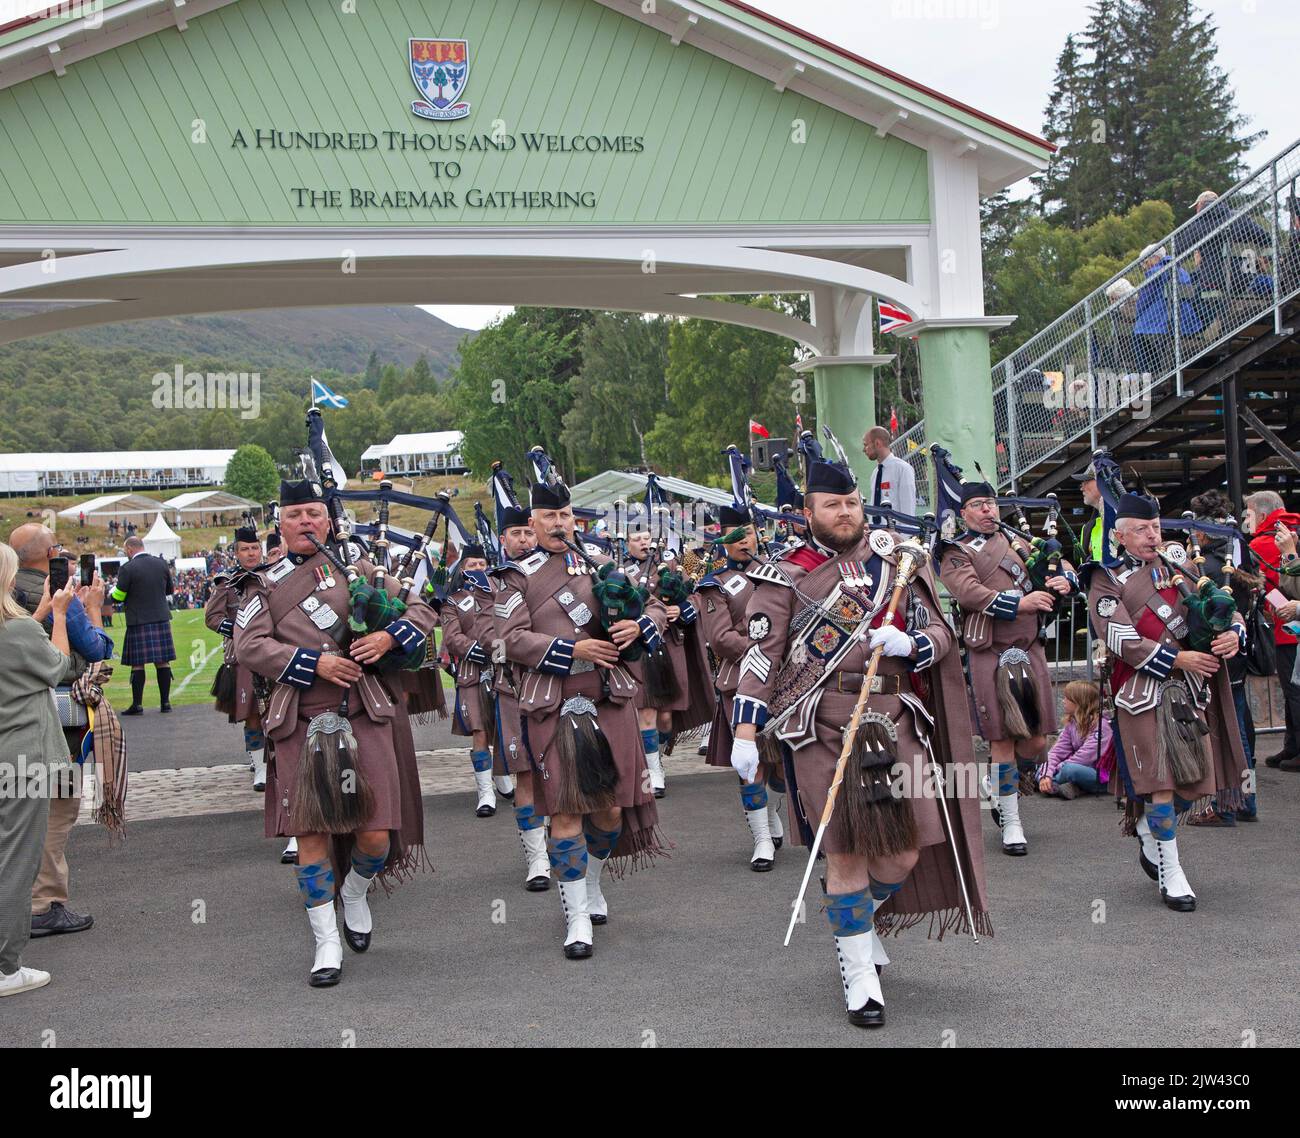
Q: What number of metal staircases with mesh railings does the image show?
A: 1